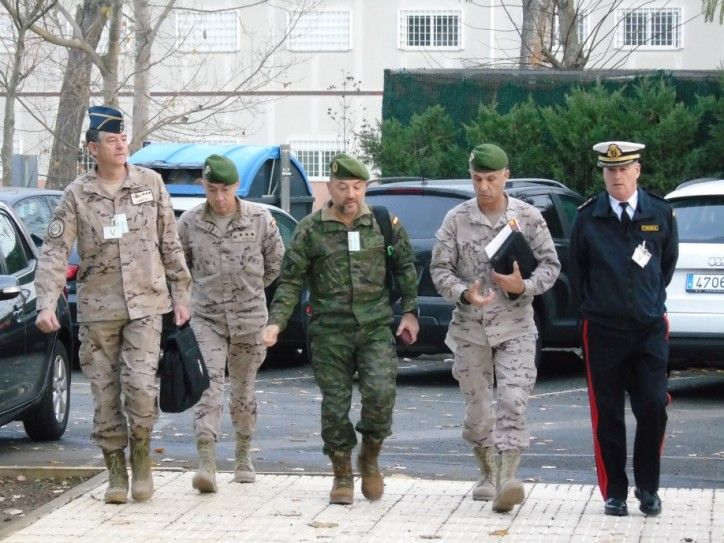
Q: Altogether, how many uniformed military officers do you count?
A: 5